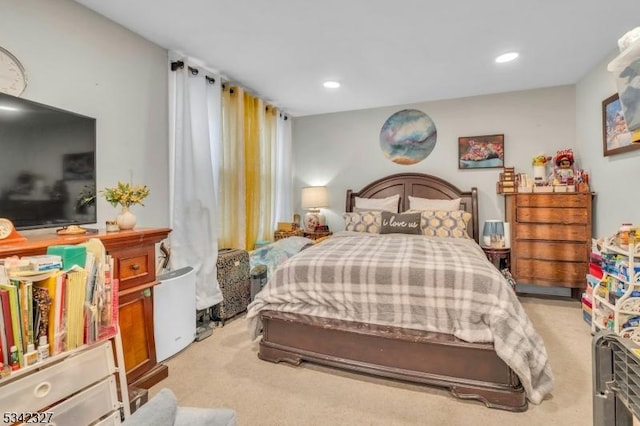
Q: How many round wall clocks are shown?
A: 1